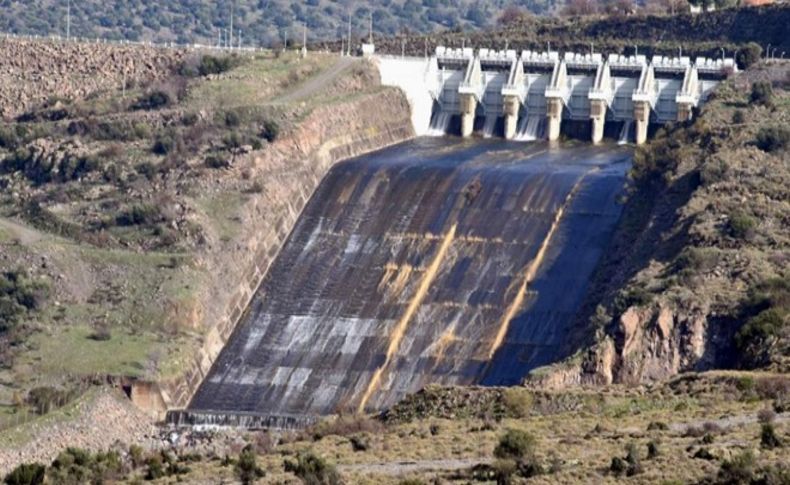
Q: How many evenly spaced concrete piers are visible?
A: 6